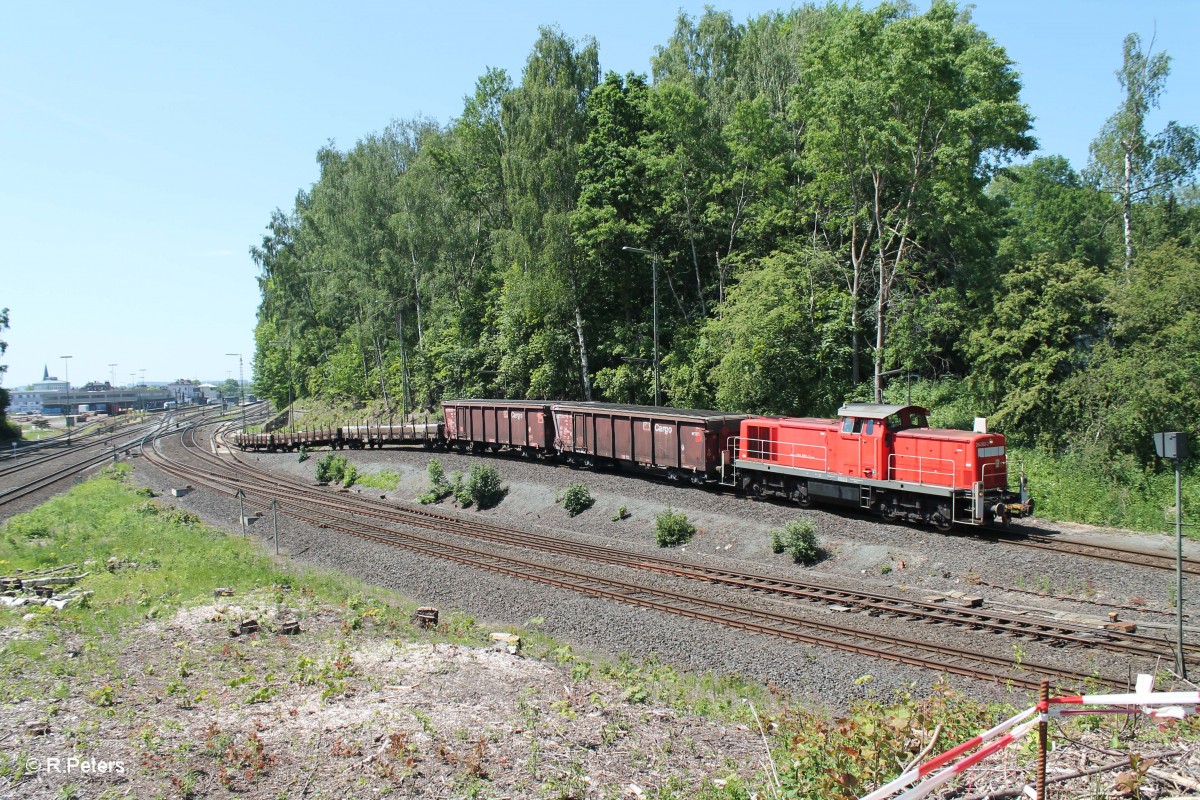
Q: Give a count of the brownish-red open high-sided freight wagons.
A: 2